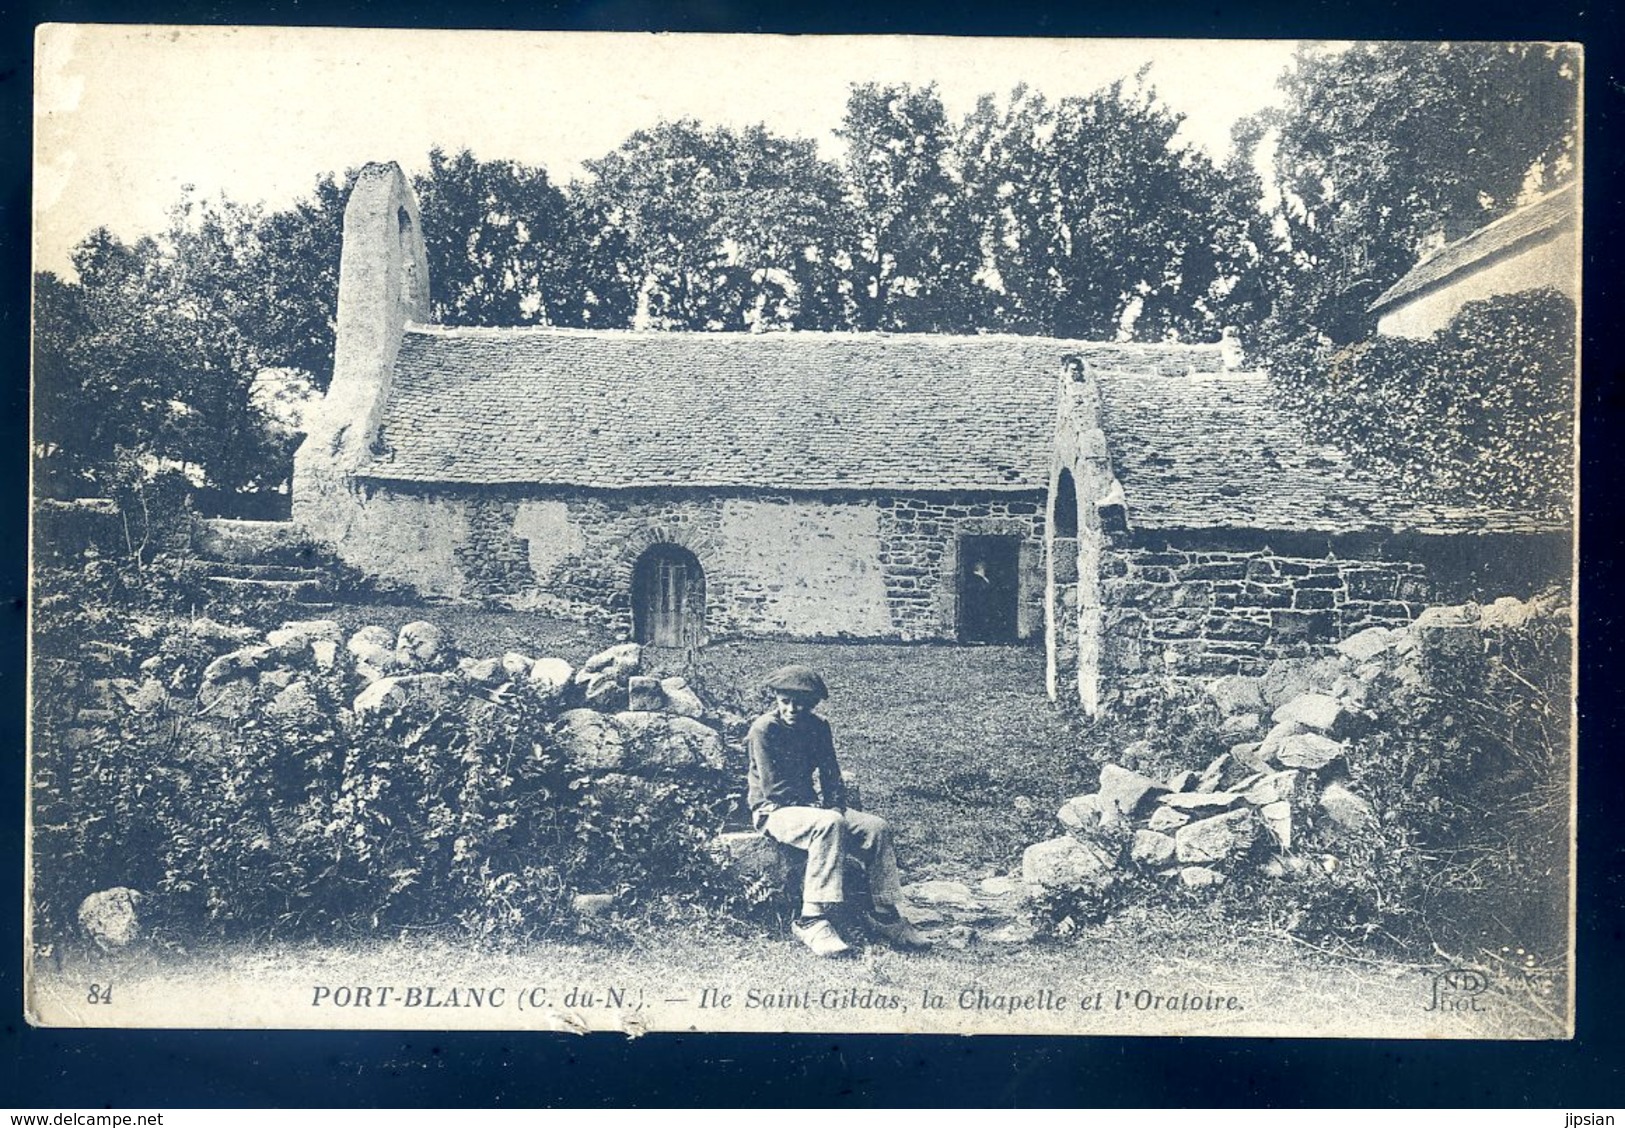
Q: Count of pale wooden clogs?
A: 2